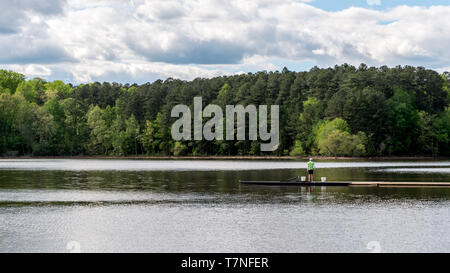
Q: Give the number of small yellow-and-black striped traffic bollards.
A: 0